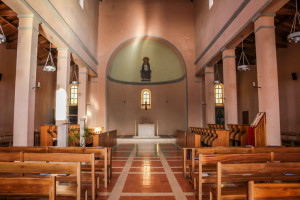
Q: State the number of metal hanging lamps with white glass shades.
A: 6